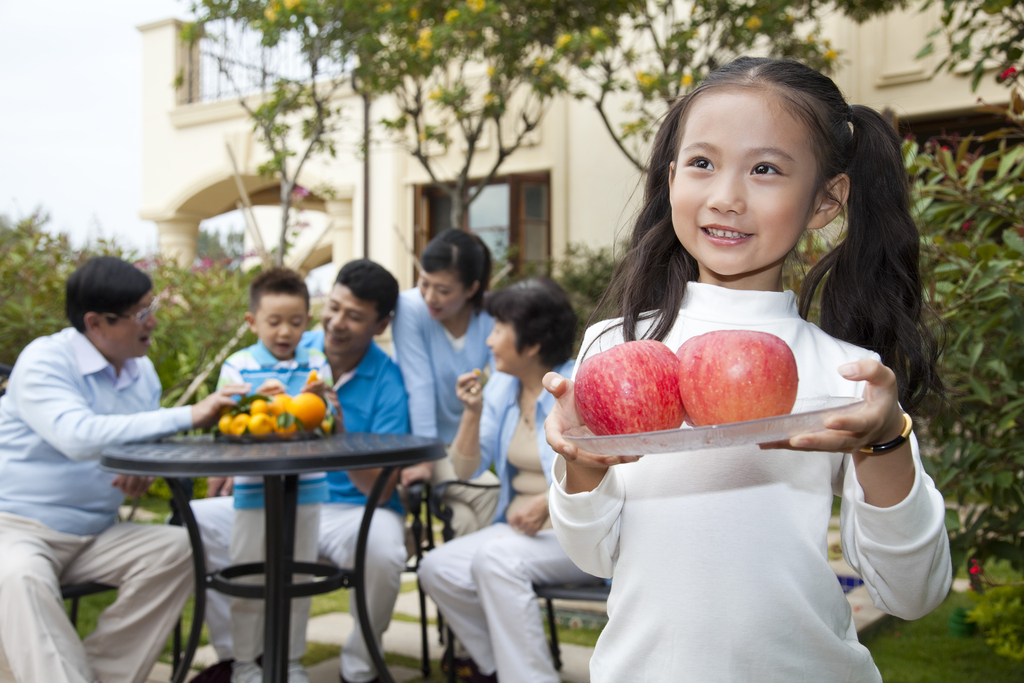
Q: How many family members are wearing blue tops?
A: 5